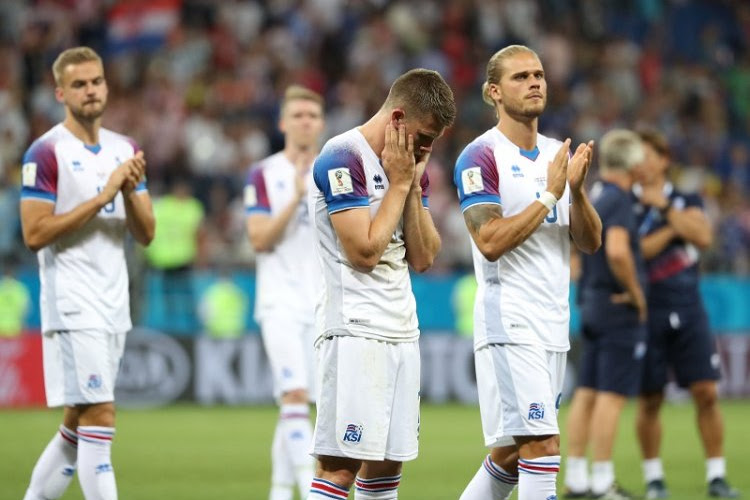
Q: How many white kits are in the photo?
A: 4